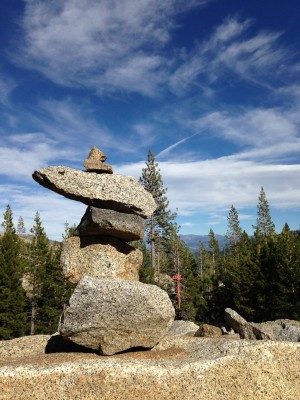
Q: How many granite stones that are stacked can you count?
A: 6